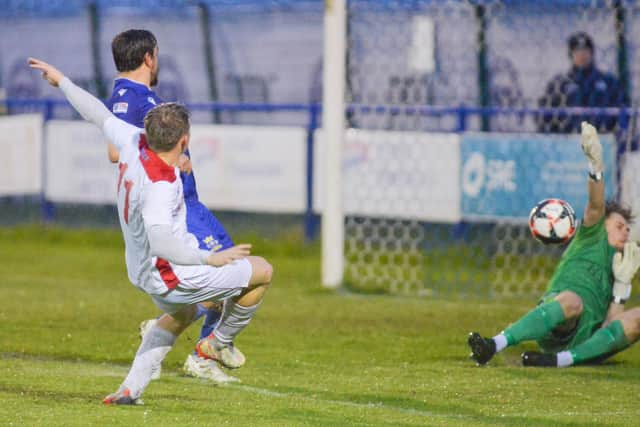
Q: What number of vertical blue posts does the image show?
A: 4